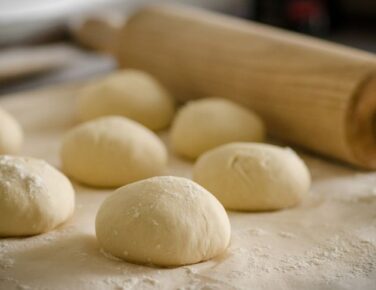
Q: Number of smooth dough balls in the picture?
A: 7